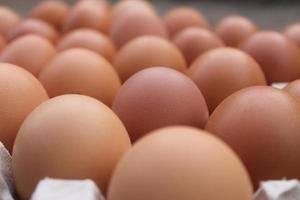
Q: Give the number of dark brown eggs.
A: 1